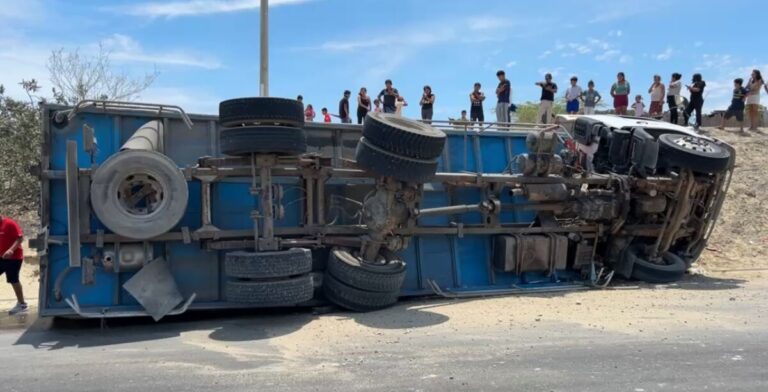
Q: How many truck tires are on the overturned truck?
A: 11